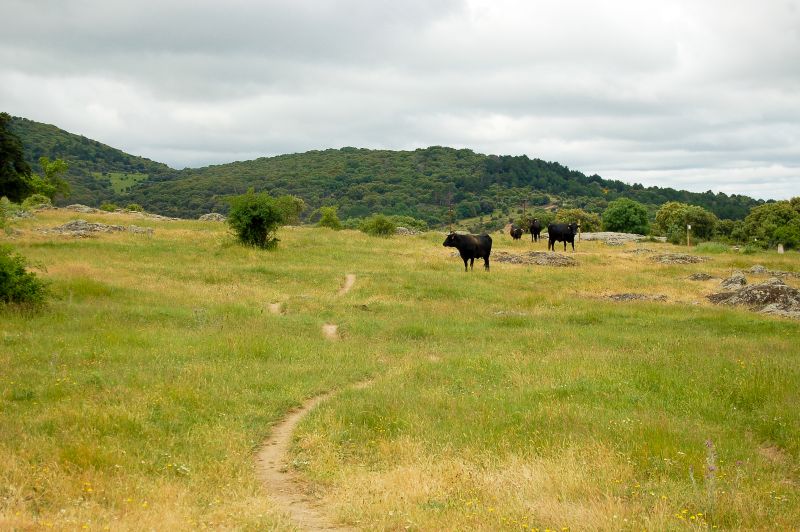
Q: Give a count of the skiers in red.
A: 0